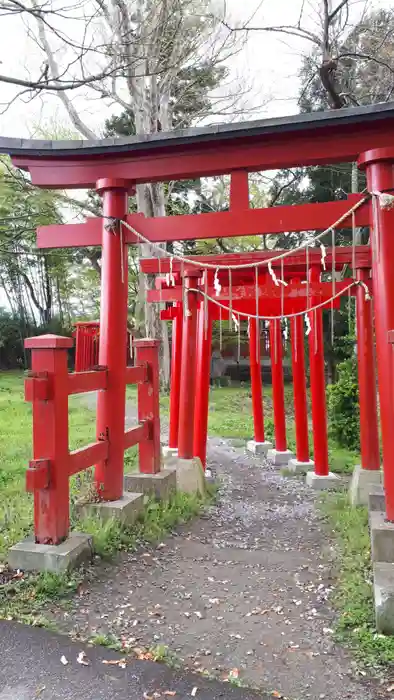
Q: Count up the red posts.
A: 12